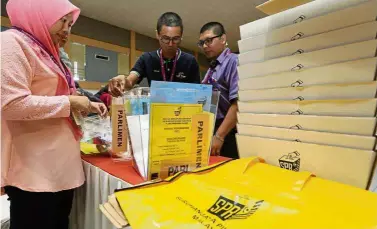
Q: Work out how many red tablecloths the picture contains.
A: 1